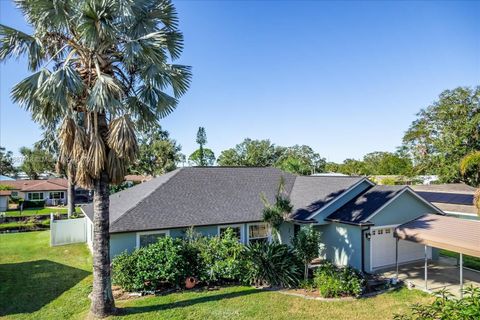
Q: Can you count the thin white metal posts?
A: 3